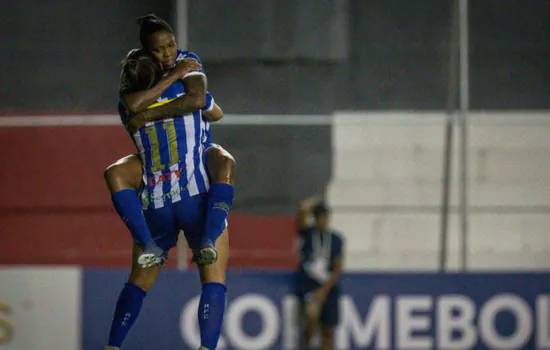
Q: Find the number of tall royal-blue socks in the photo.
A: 4